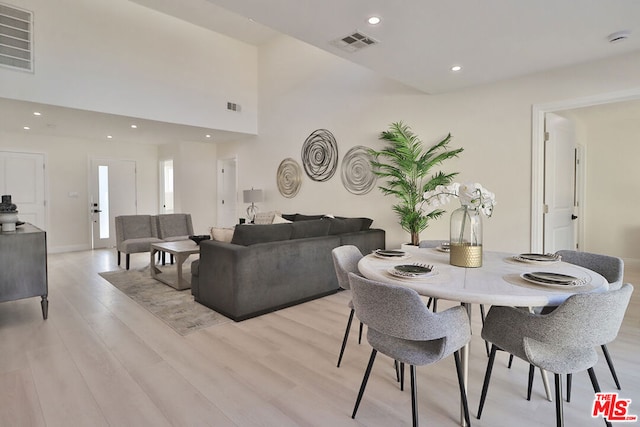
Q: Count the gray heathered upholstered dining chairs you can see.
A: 5